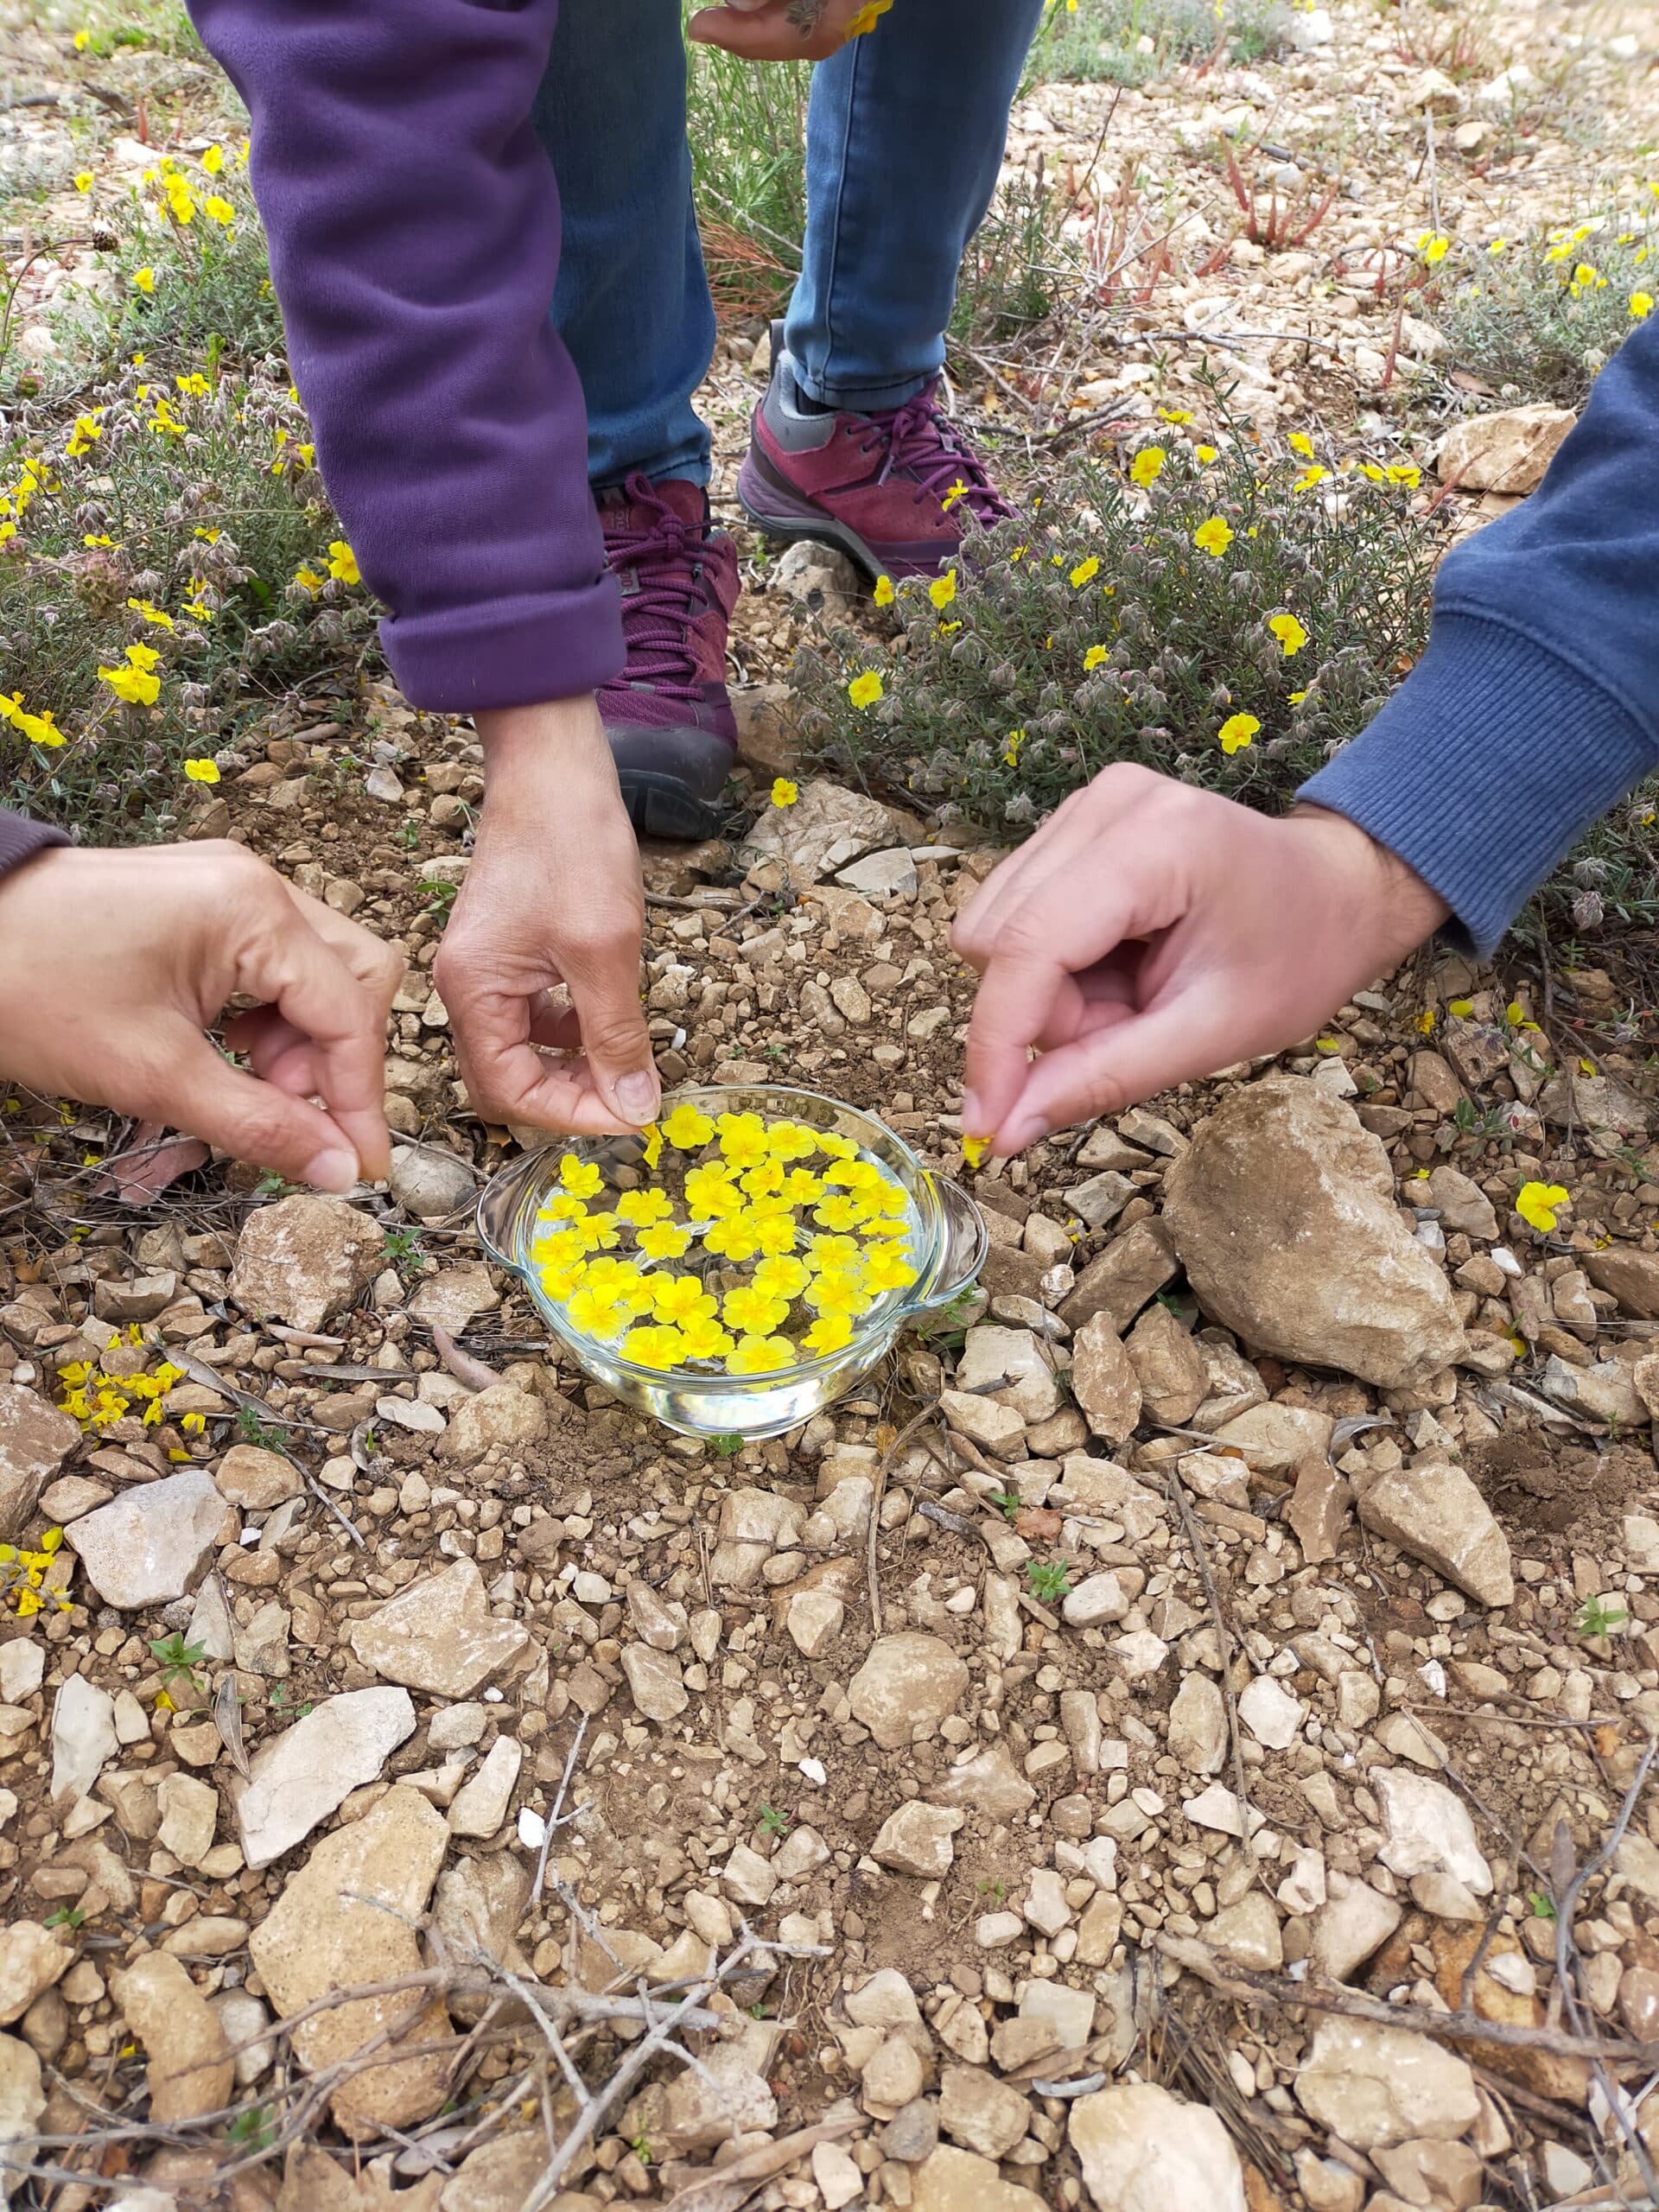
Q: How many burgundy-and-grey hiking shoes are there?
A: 2